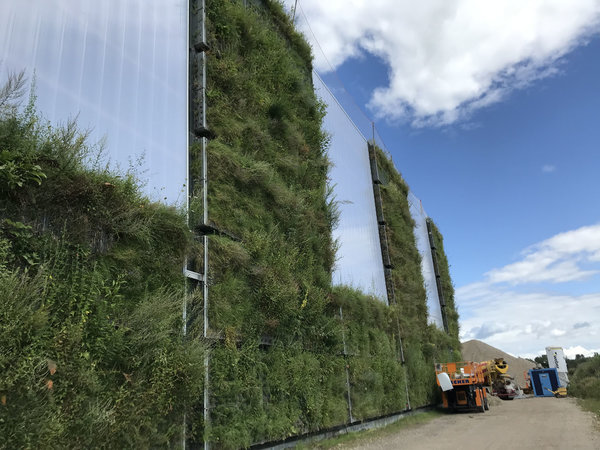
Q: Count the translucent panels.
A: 3